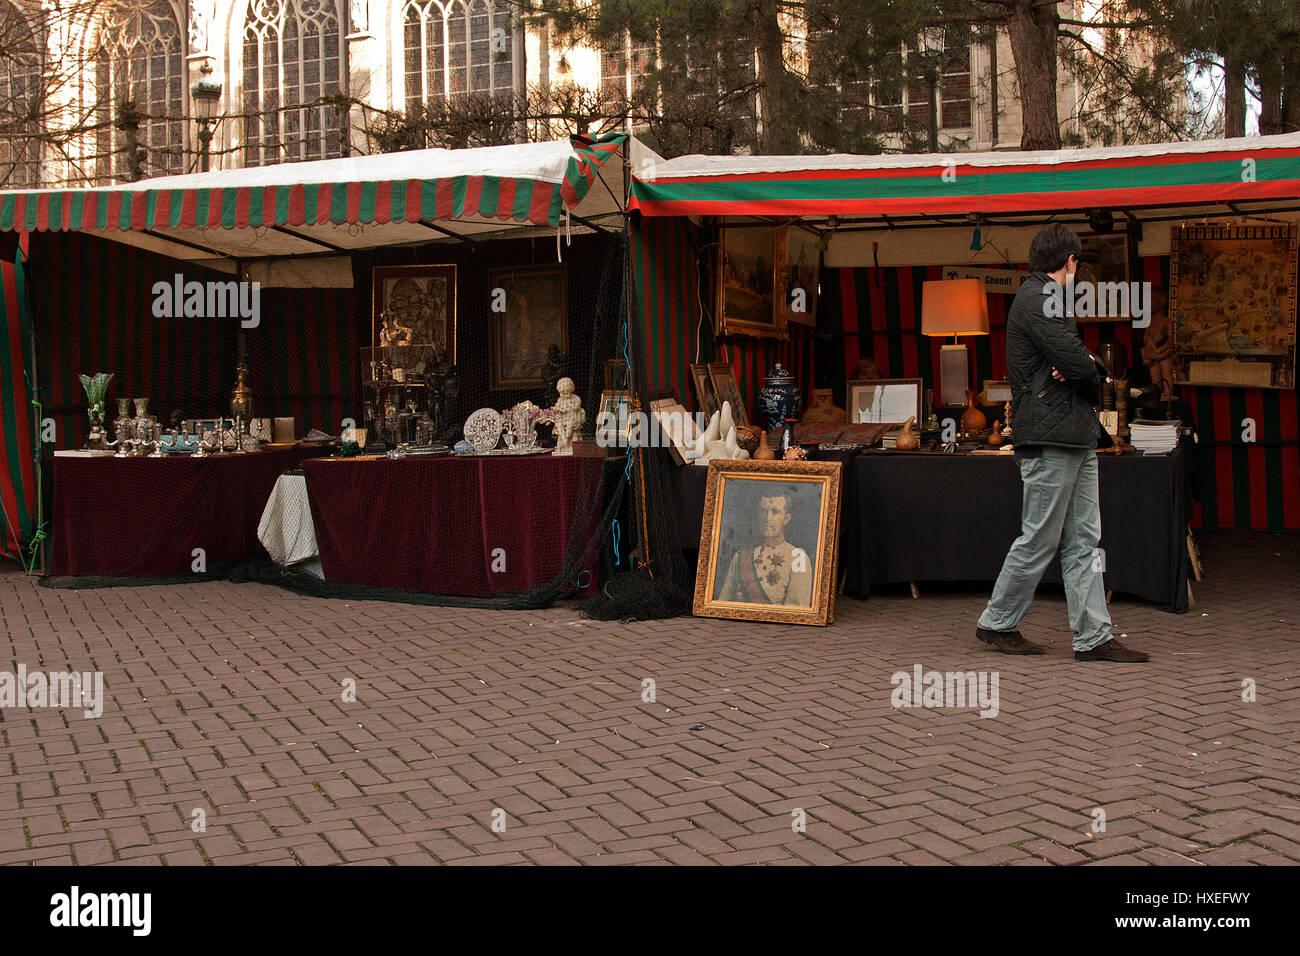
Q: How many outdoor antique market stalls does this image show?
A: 2